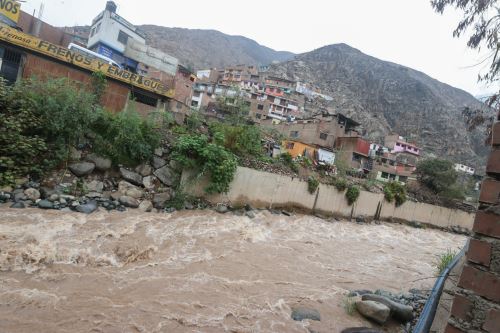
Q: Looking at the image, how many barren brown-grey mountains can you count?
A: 2